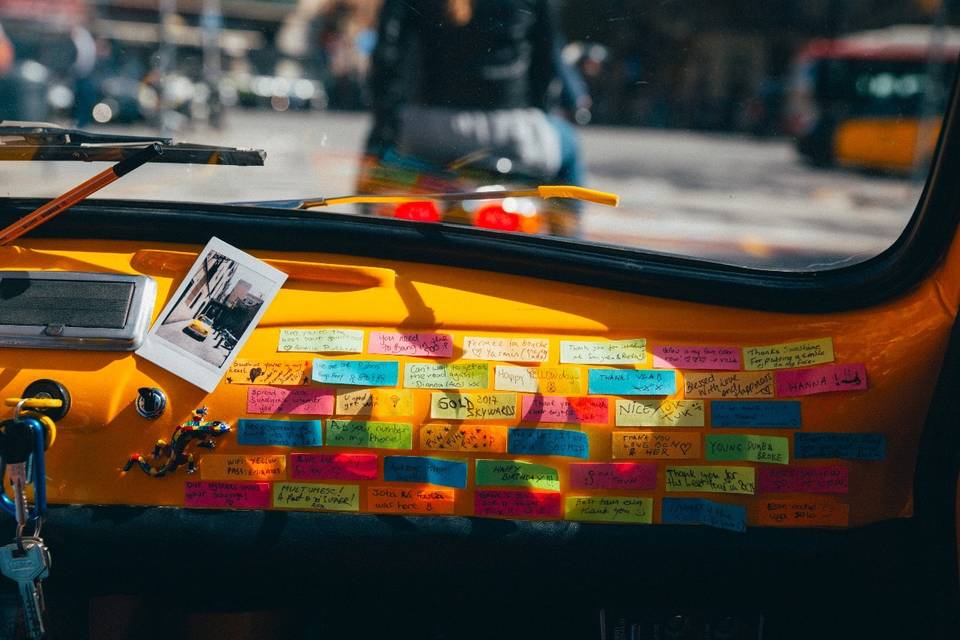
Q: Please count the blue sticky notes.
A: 8